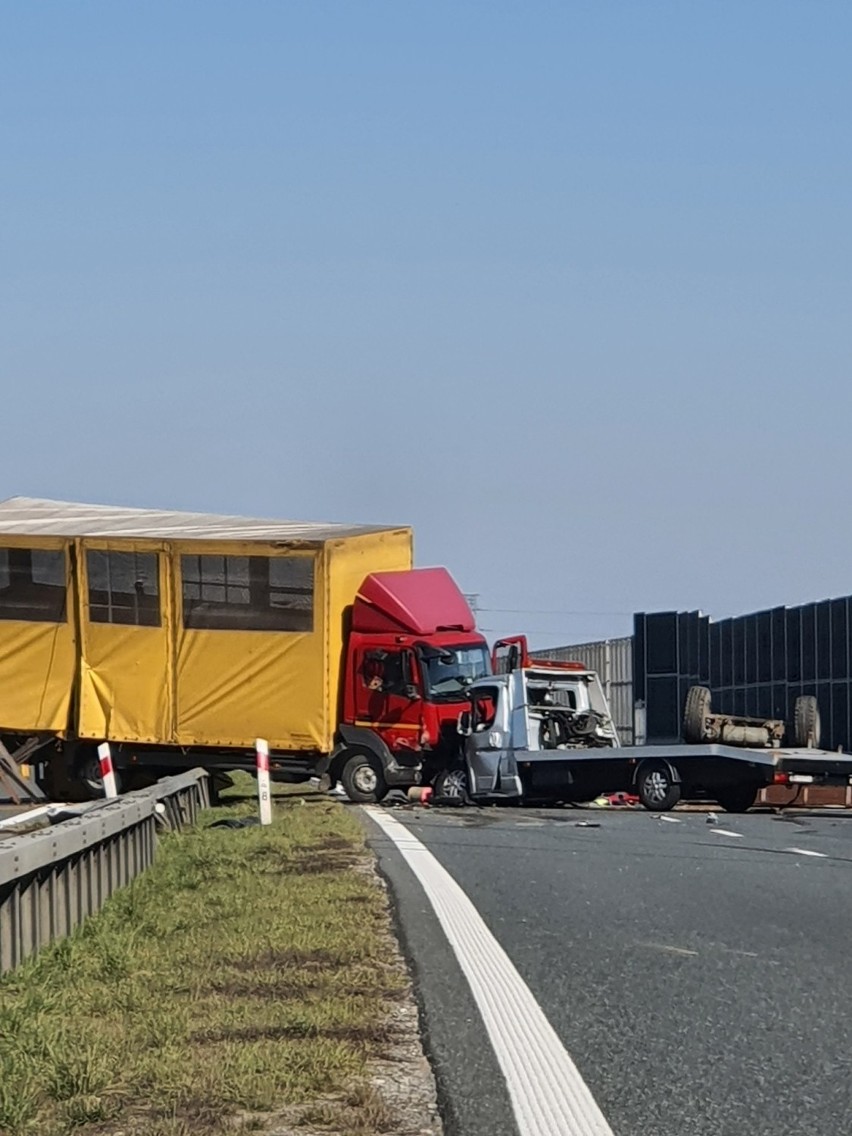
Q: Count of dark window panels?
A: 3